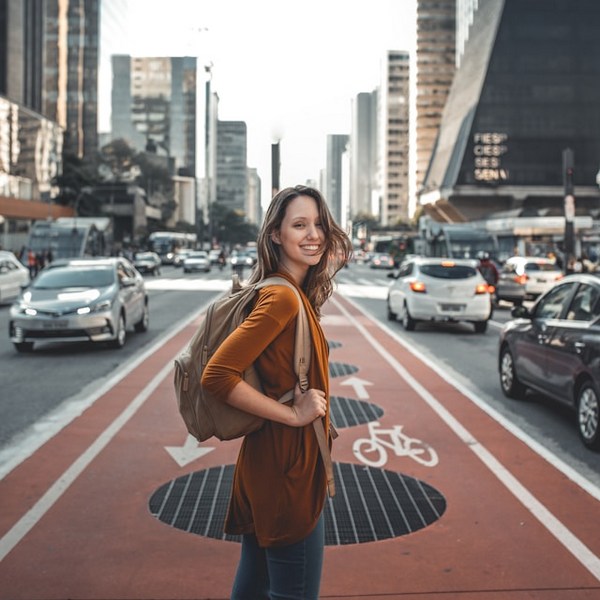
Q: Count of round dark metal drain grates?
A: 4